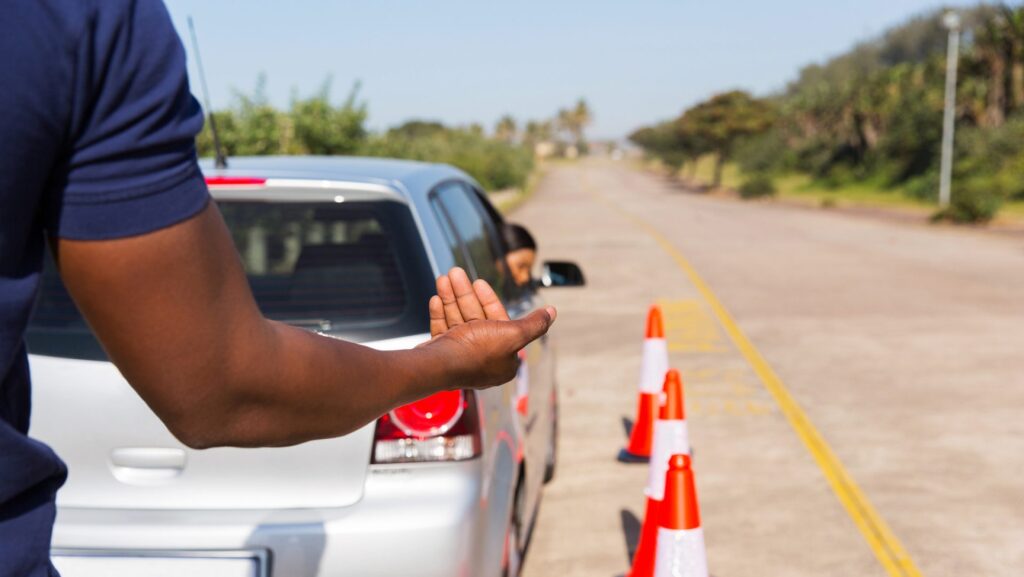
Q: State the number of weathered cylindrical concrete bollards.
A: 0